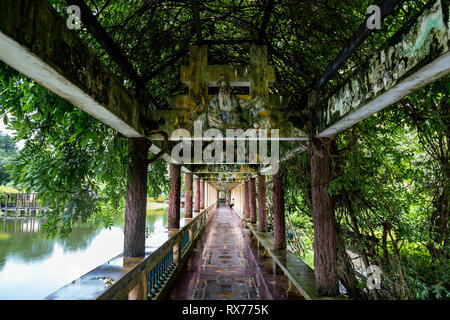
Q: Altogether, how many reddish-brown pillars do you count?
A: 10